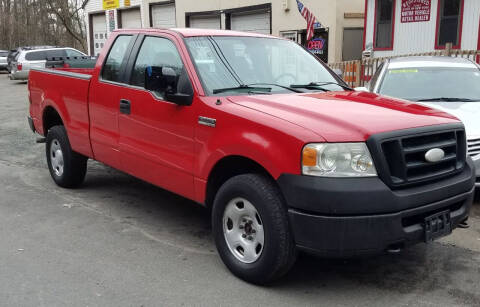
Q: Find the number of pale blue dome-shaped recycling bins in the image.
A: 0